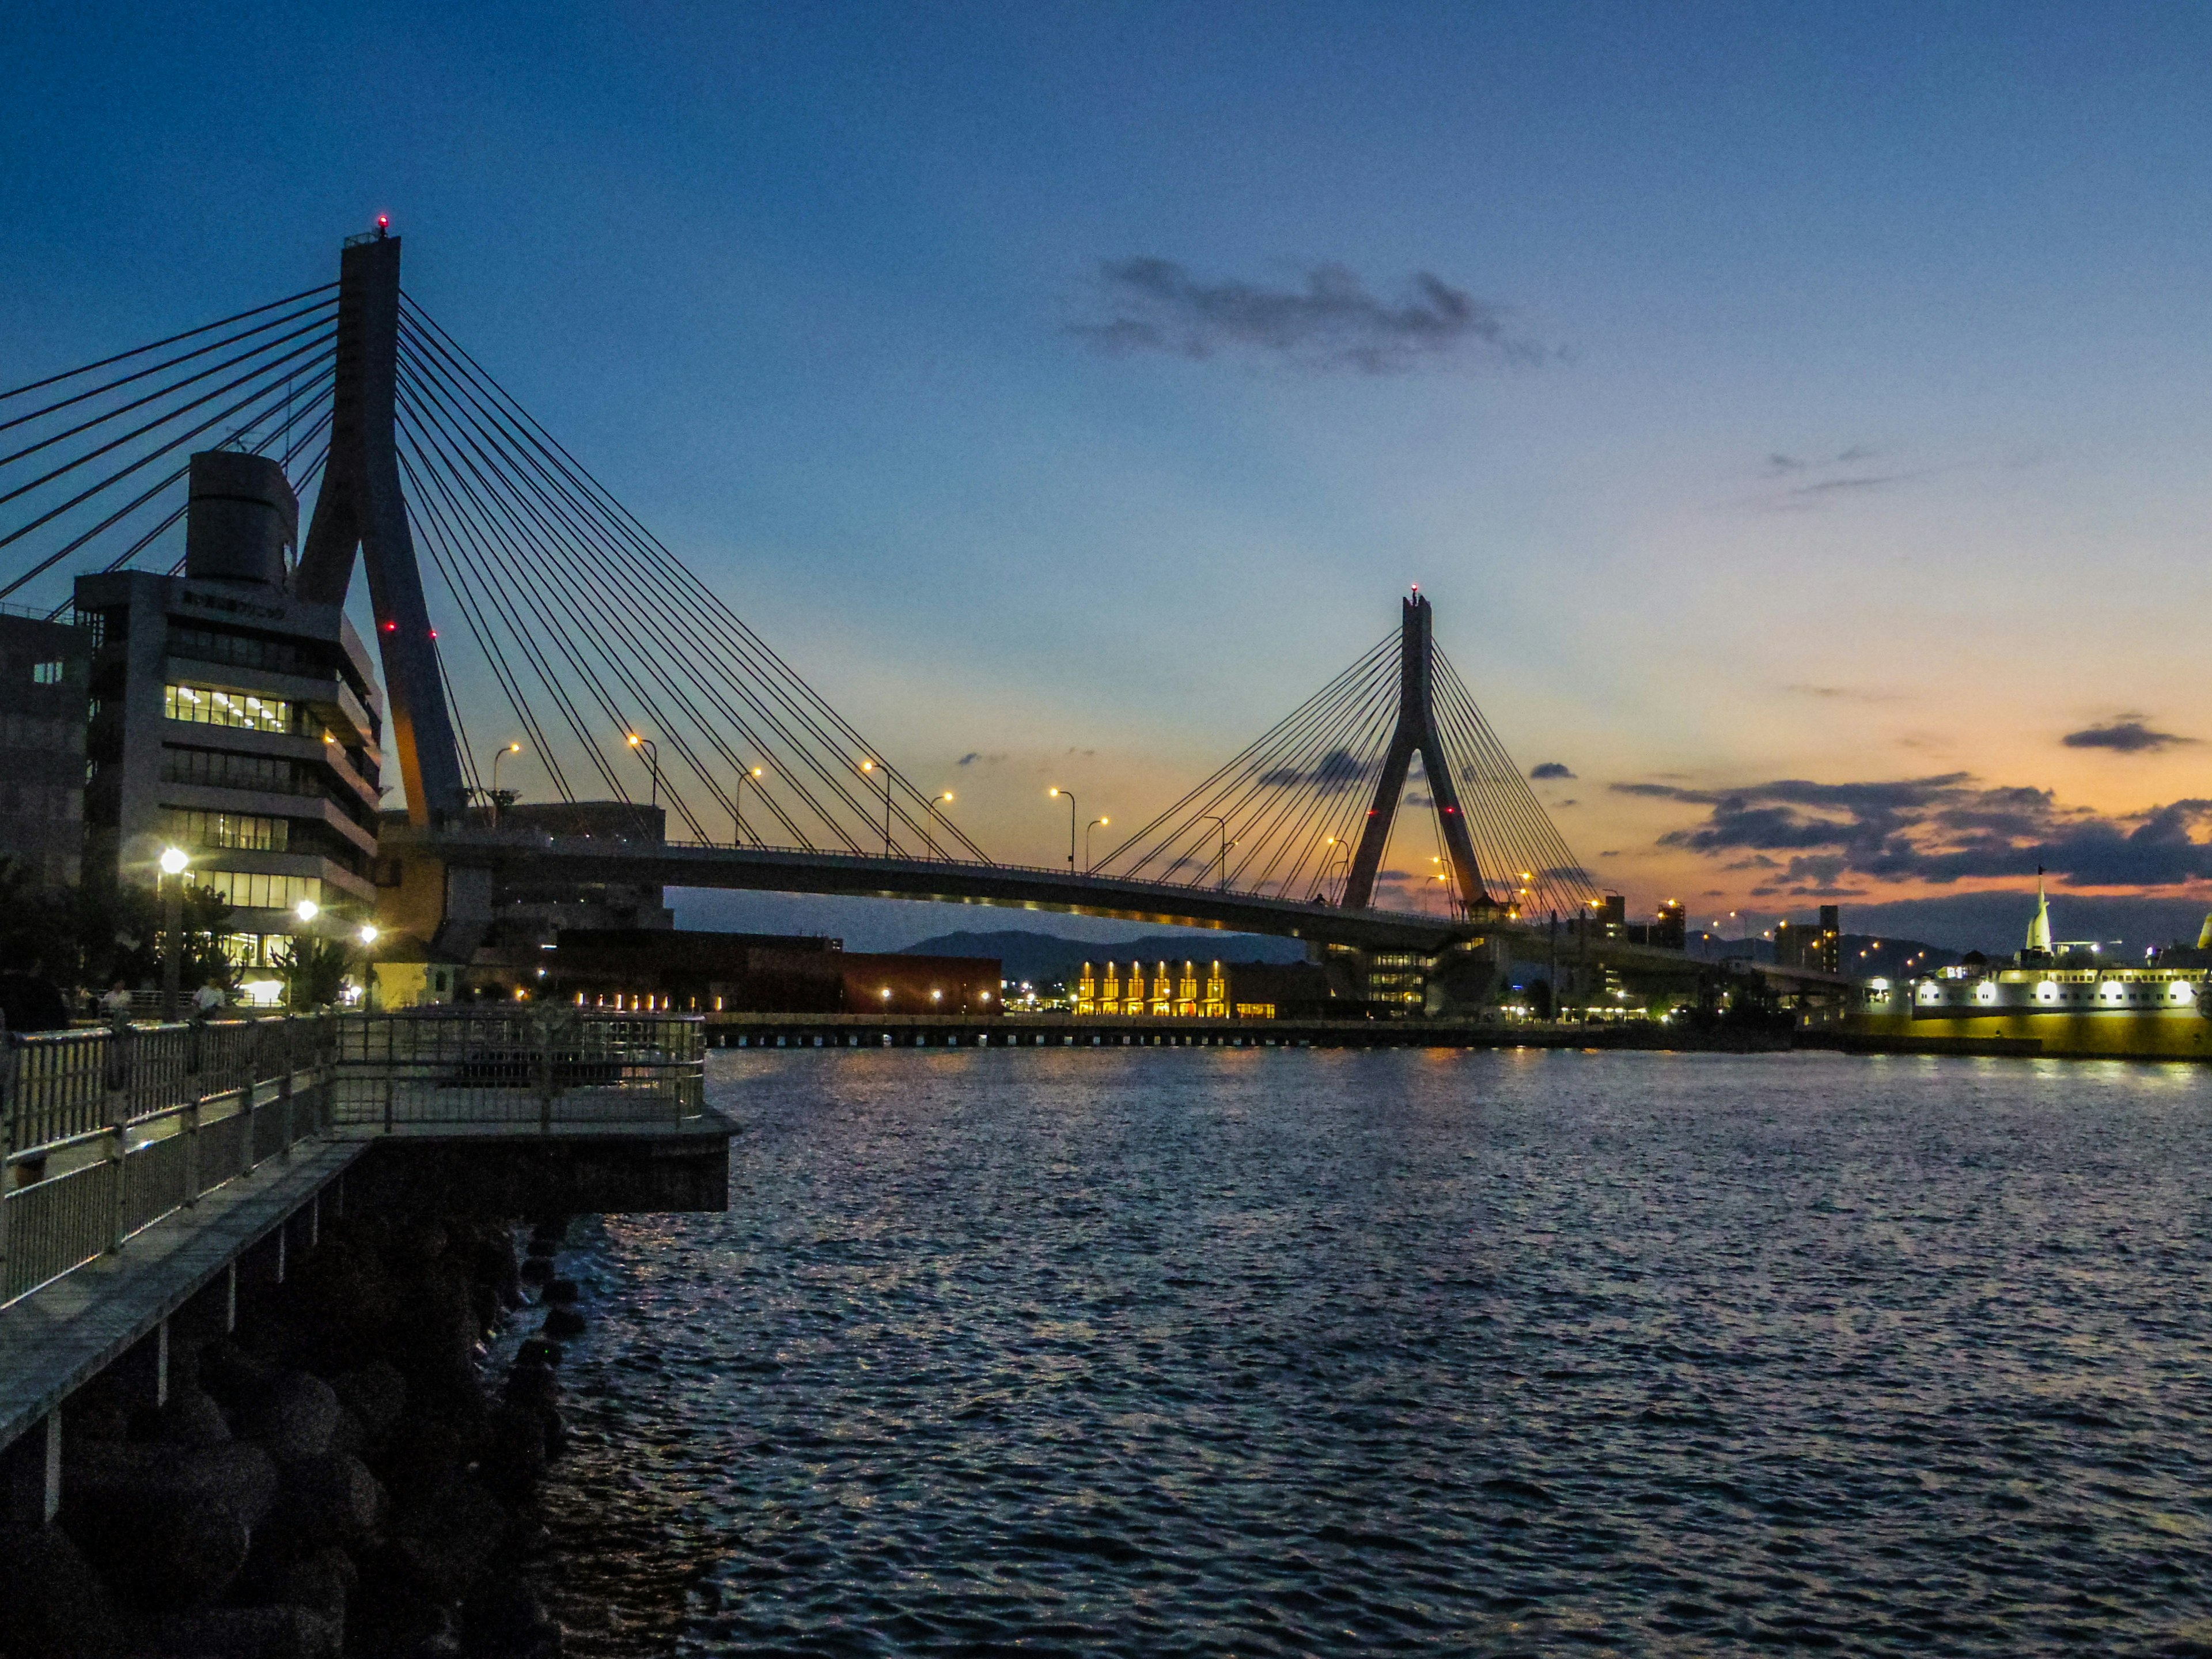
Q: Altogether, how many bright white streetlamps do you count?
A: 3